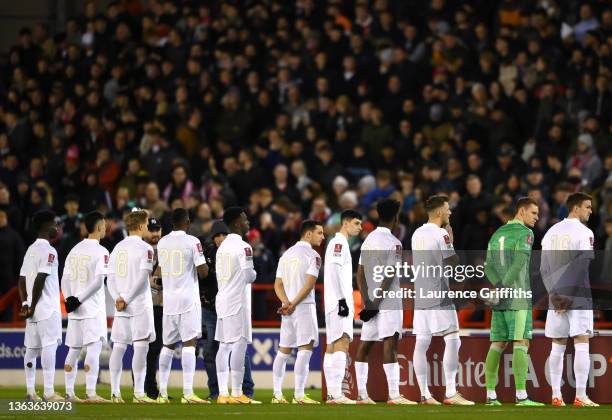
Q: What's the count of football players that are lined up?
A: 11